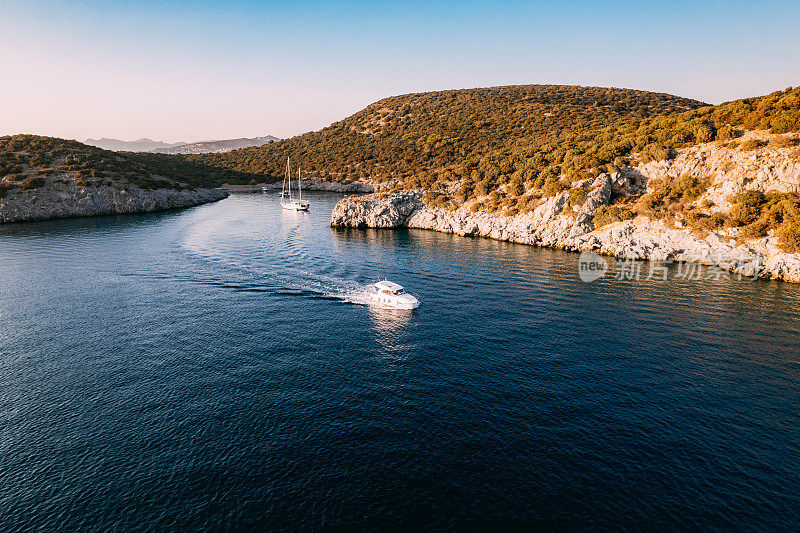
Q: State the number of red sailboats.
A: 0